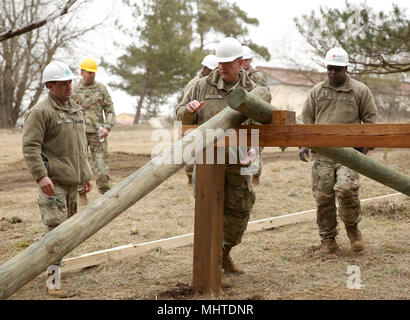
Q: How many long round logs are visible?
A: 2